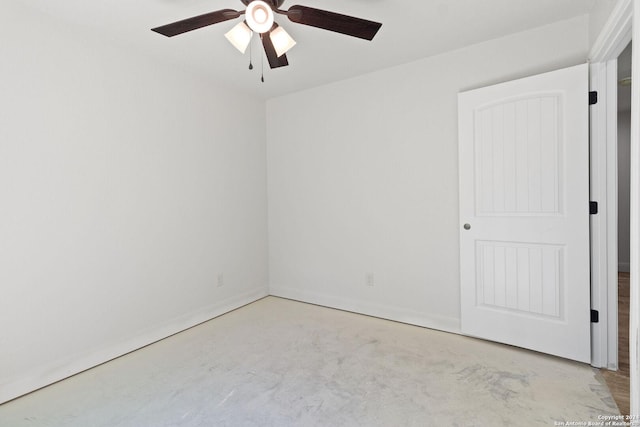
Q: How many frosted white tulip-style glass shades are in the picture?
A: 3